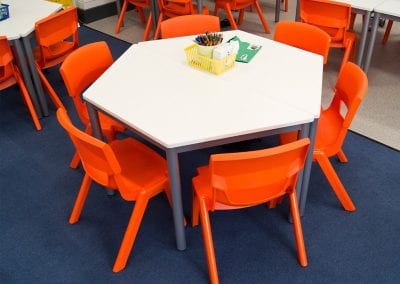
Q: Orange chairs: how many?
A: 12